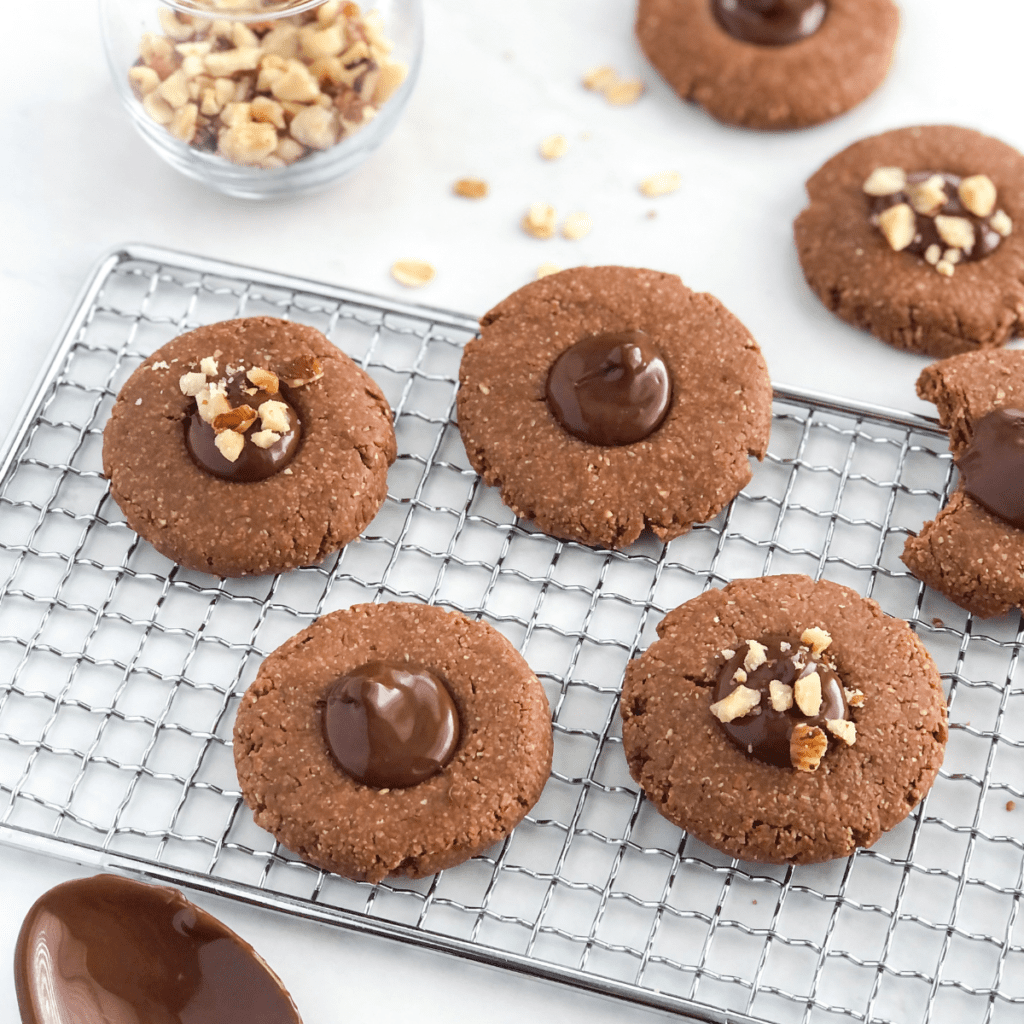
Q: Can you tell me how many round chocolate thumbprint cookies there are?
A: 7